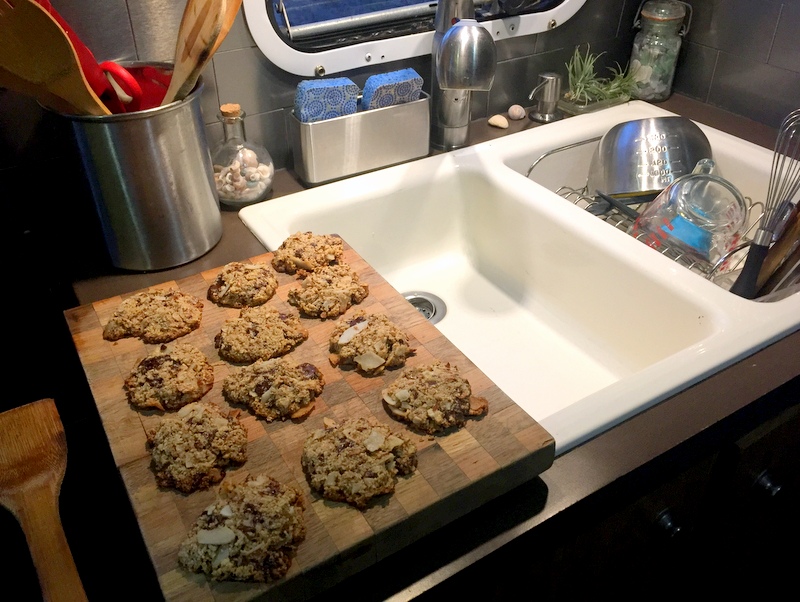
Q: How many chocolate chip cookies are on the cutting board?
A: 12